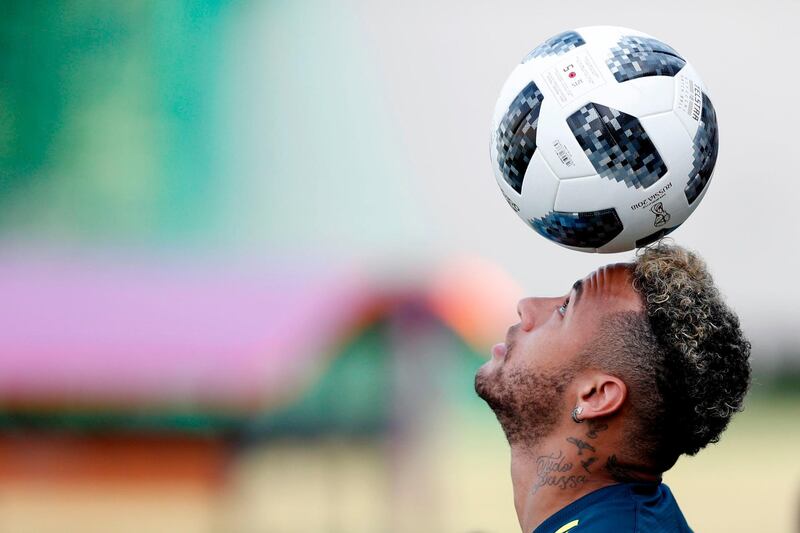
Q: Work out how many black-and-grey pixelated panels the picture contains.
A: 7